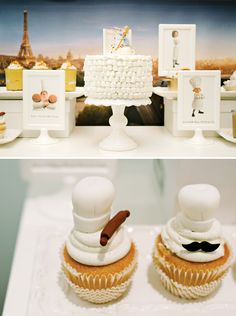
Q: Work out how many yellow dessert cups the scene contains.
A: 3